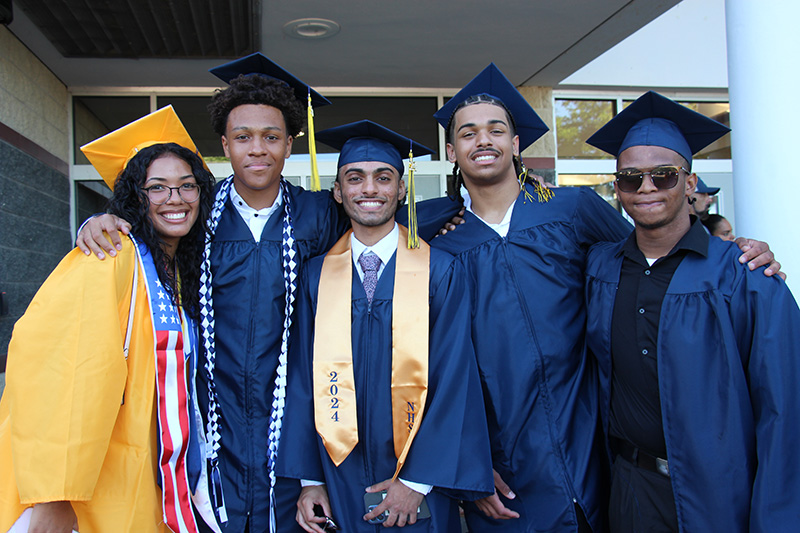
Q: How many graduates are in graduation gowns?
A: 5